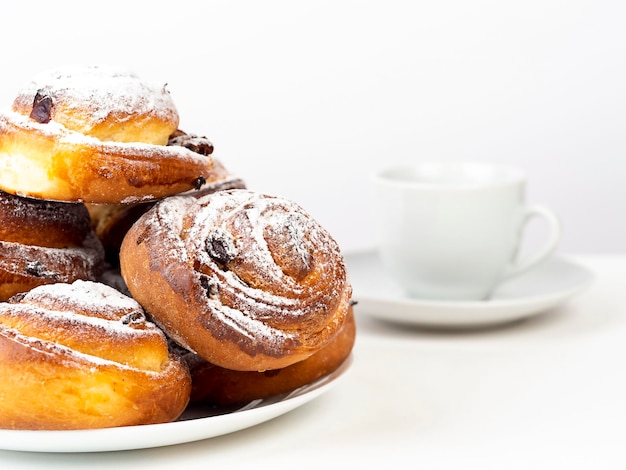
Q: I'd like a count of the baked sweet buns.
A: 6